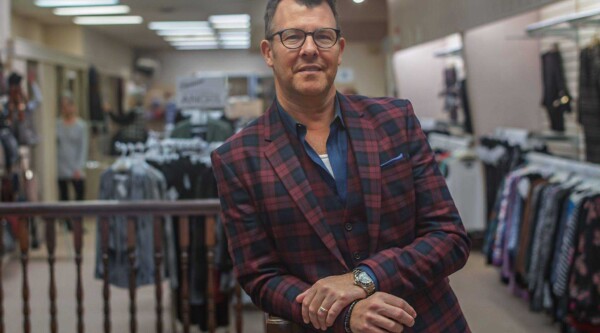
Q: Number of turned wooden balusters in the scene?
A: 10